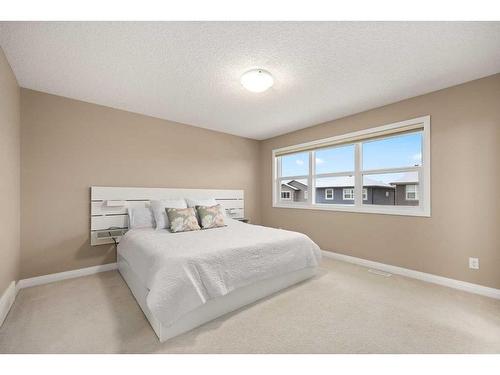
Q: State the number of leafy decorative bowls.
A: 0